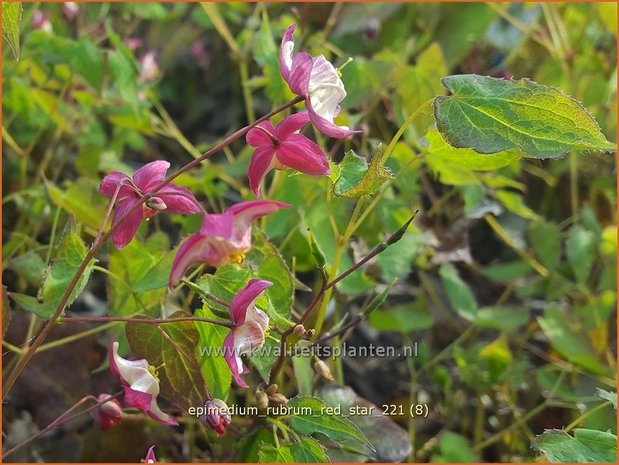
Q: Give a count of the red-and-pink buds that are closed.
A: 2